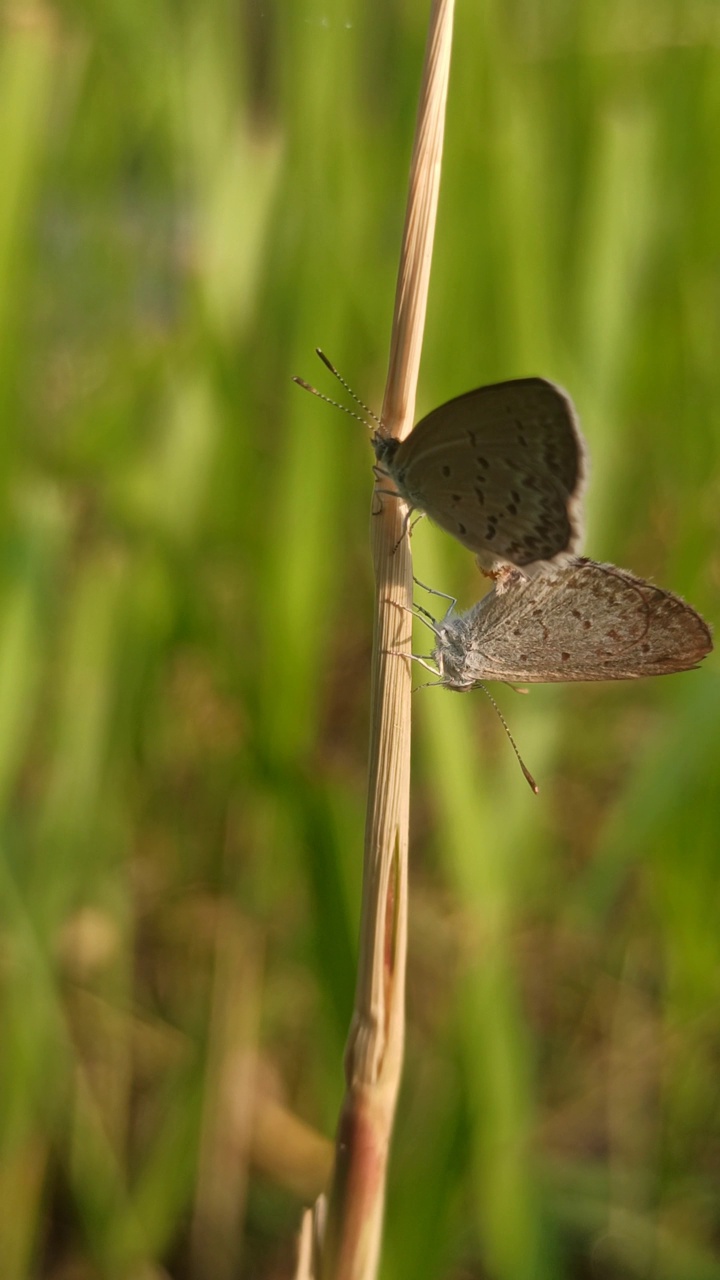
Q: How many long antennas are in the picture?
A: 3